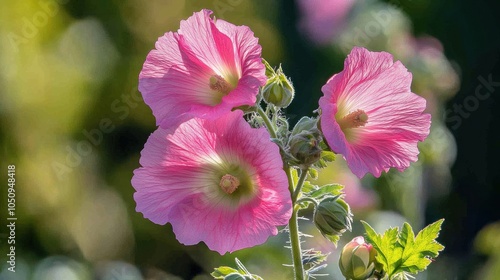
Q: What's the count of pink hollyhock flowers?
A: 3